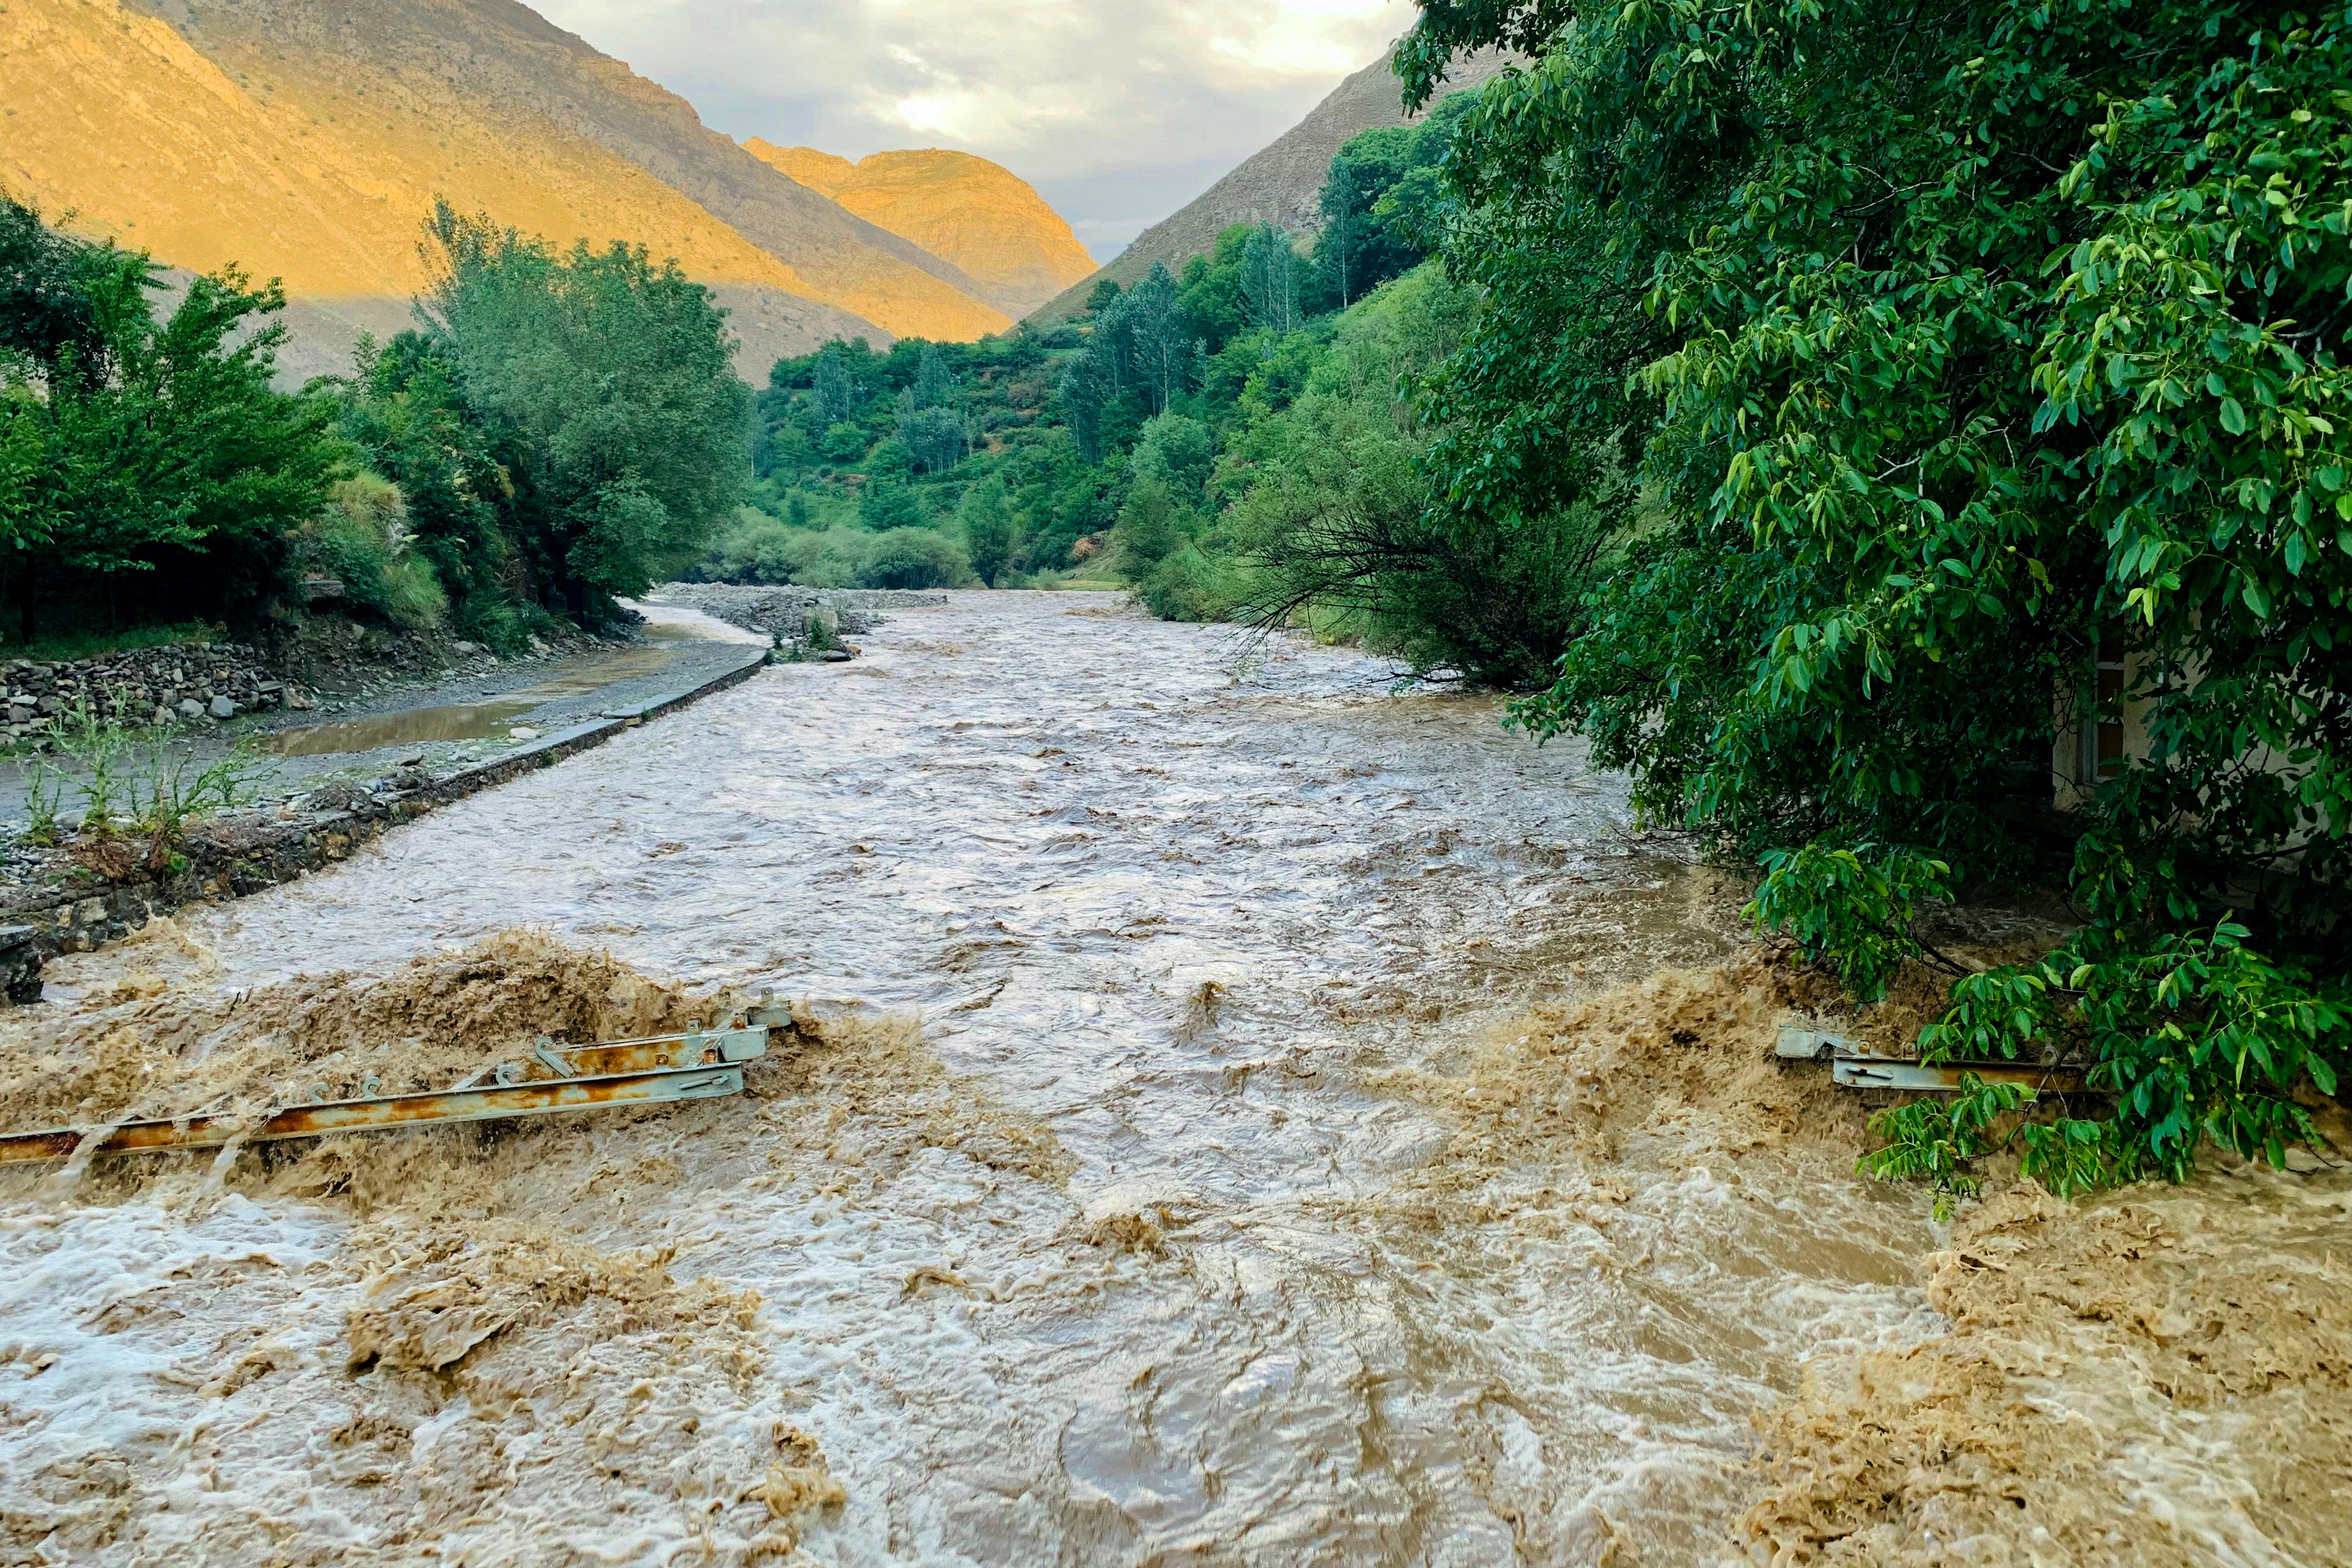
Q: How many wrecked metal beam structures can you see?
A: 2